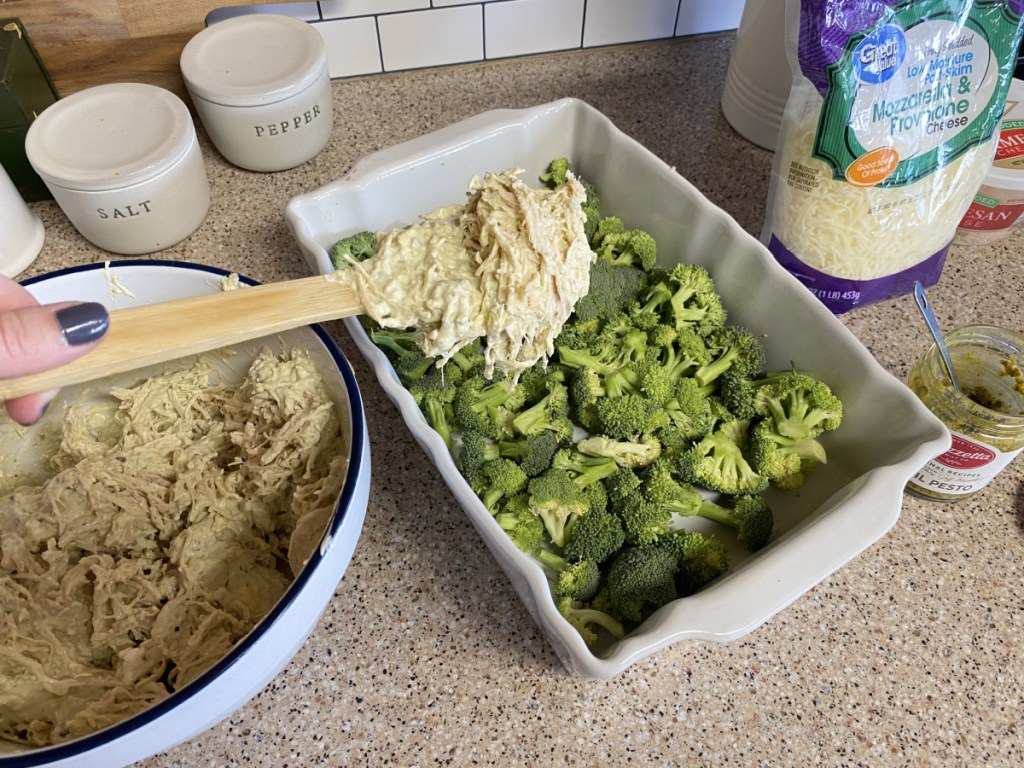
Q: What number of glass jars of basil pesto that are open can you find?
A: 1